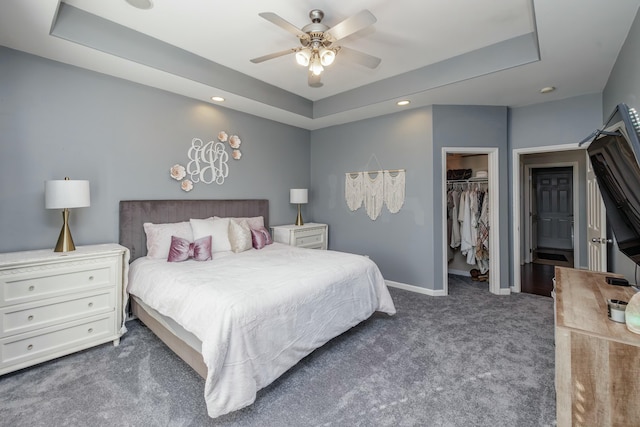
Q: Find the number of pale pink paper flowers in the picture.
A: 5